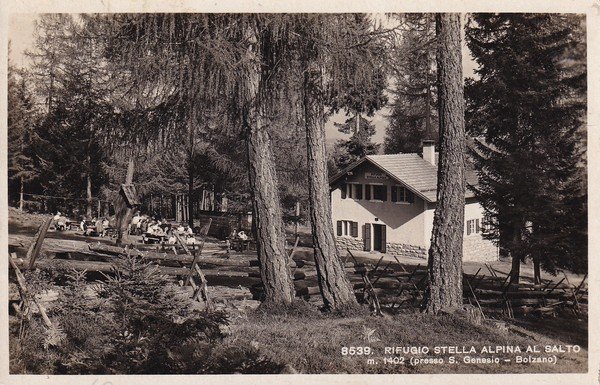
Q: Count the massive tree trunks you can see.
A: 3